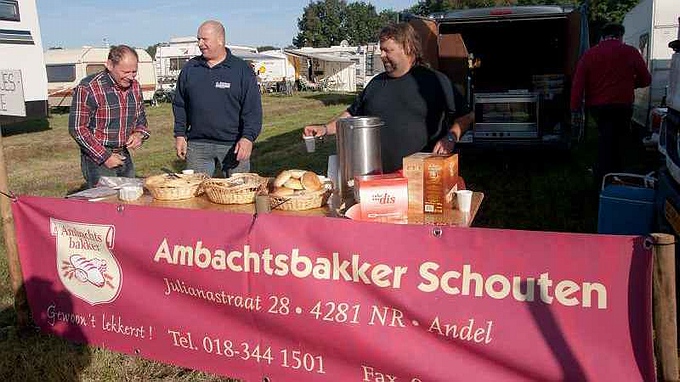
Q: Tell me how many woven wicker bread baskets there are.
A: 3